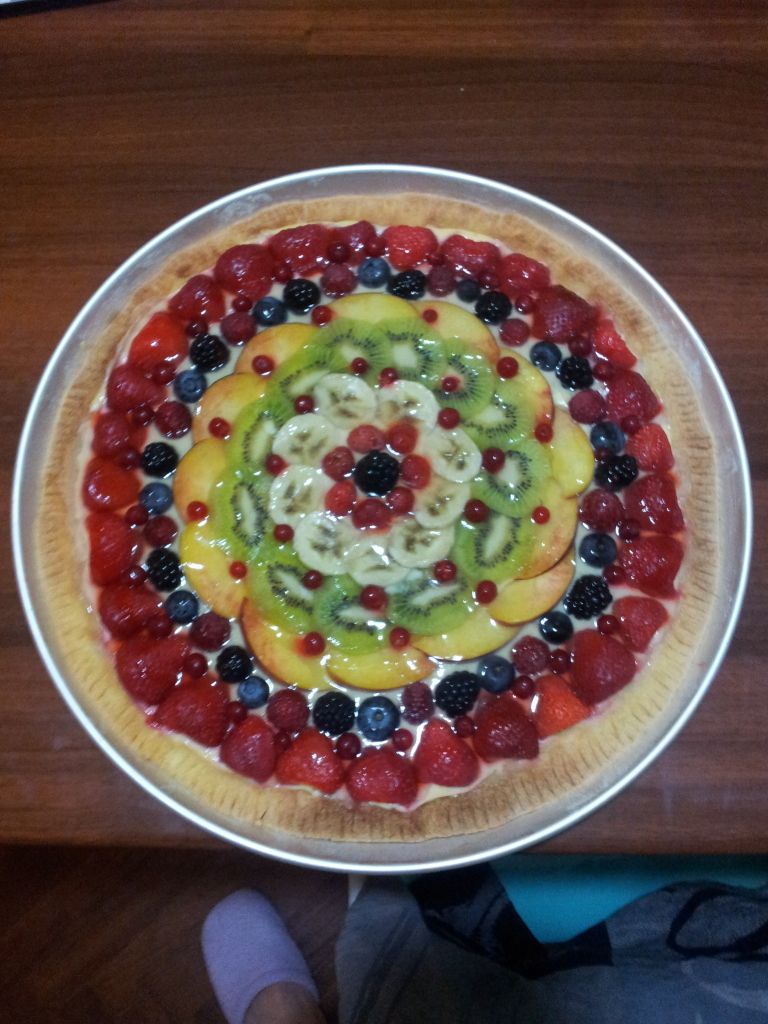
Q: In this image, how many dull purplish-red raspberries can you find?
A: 12